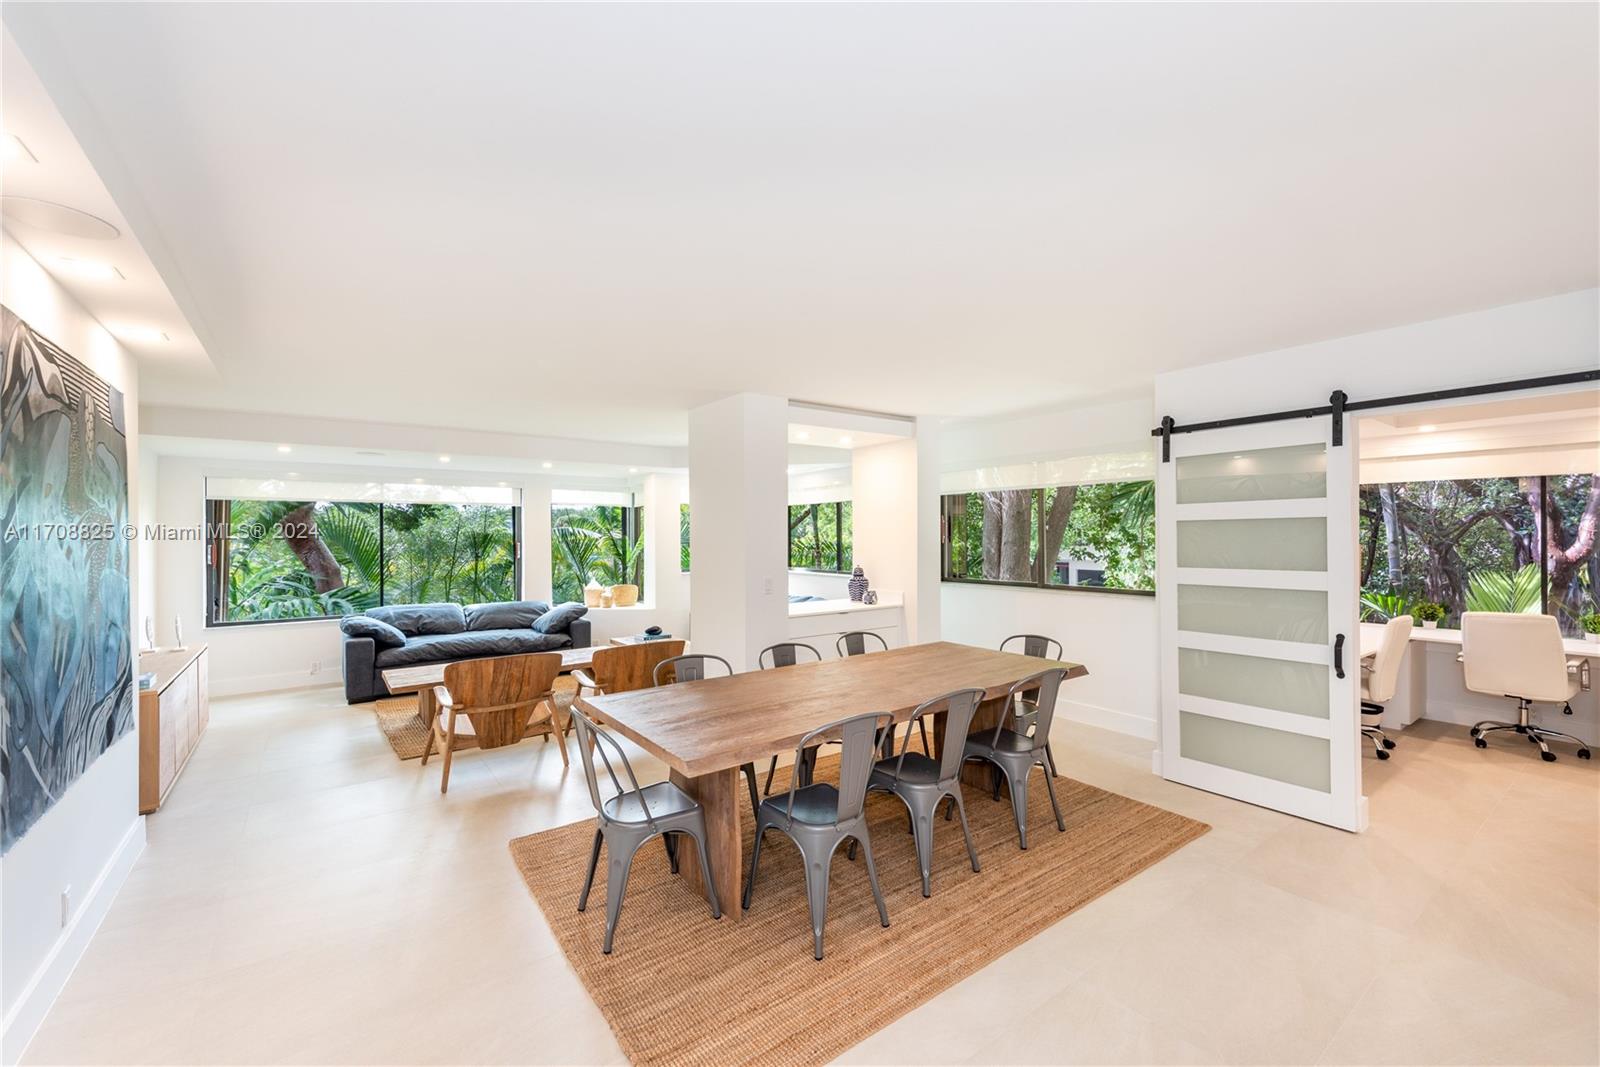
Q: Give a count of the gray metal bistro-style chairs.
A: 8